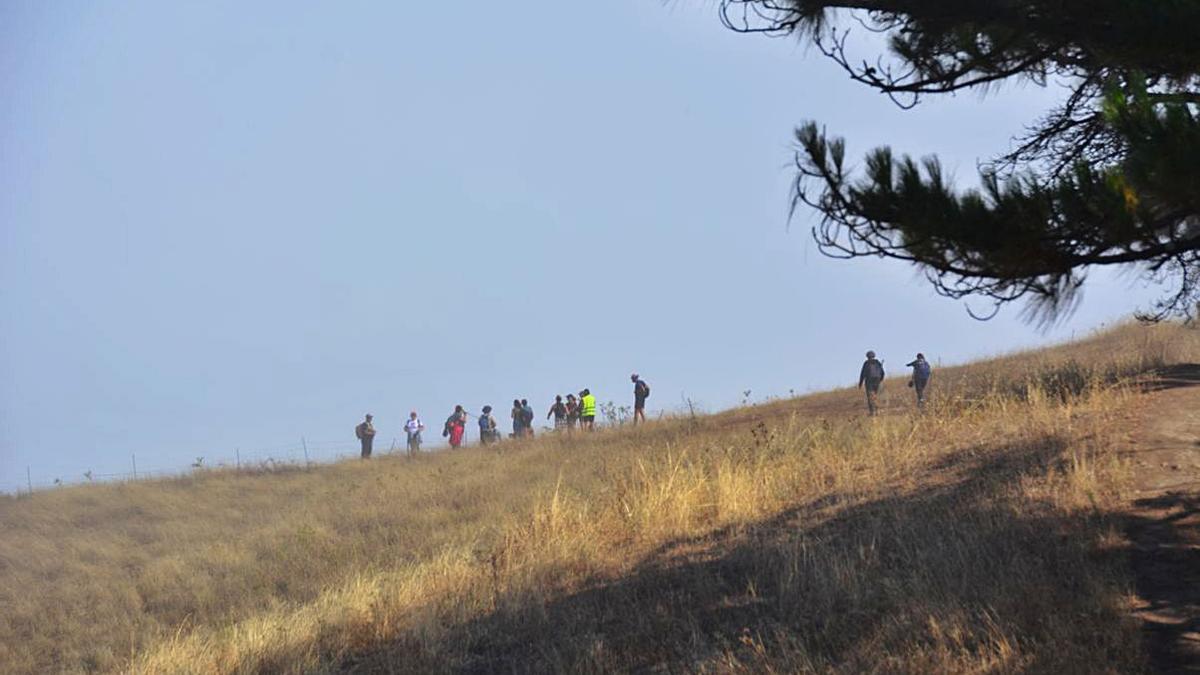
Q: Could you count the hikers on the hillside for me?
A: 13